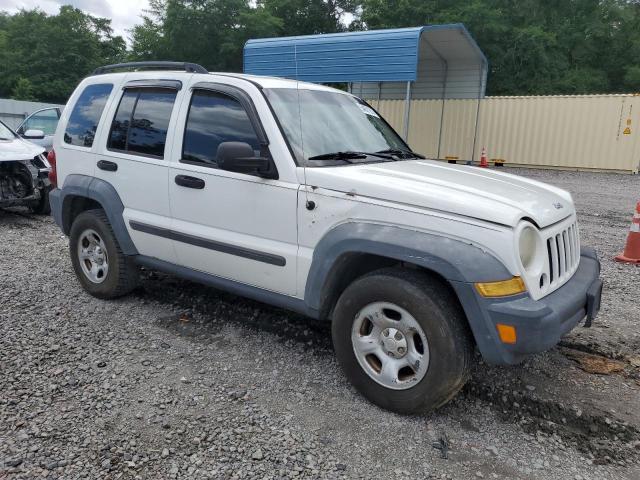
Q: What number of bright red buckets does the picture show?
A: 0